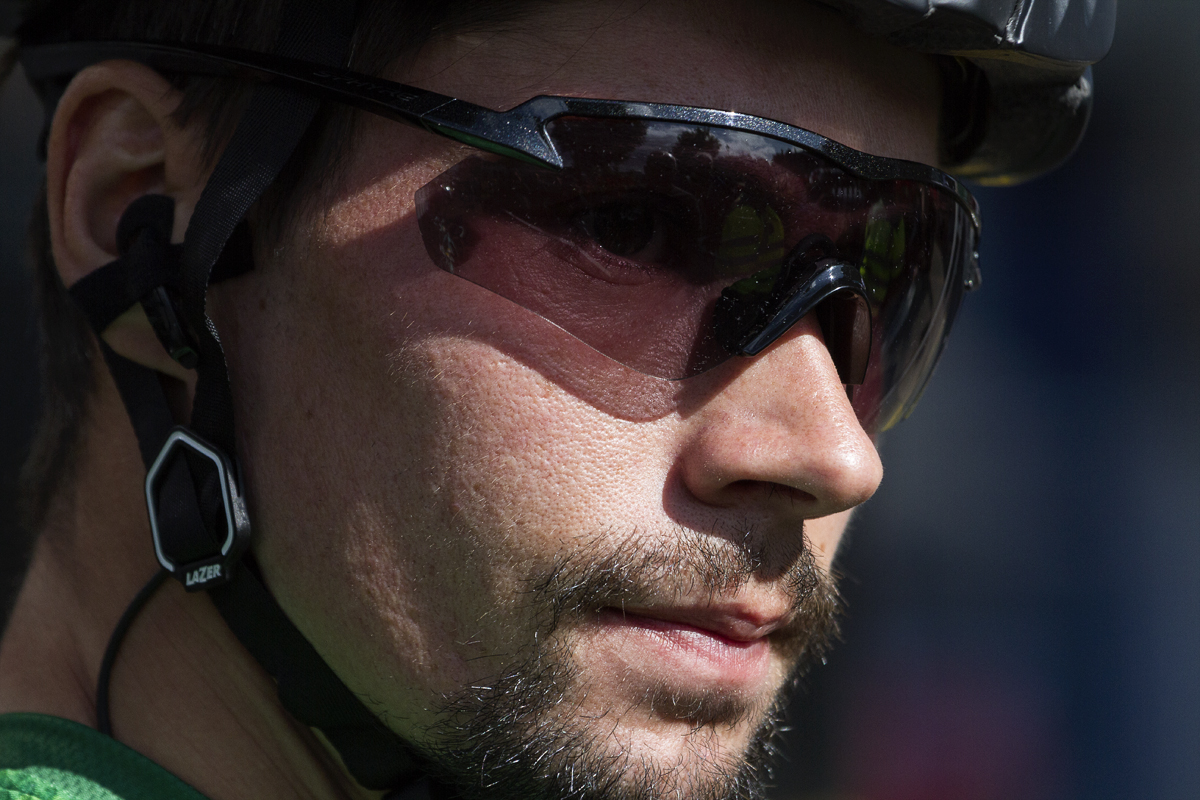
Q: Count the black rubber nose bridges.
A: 1